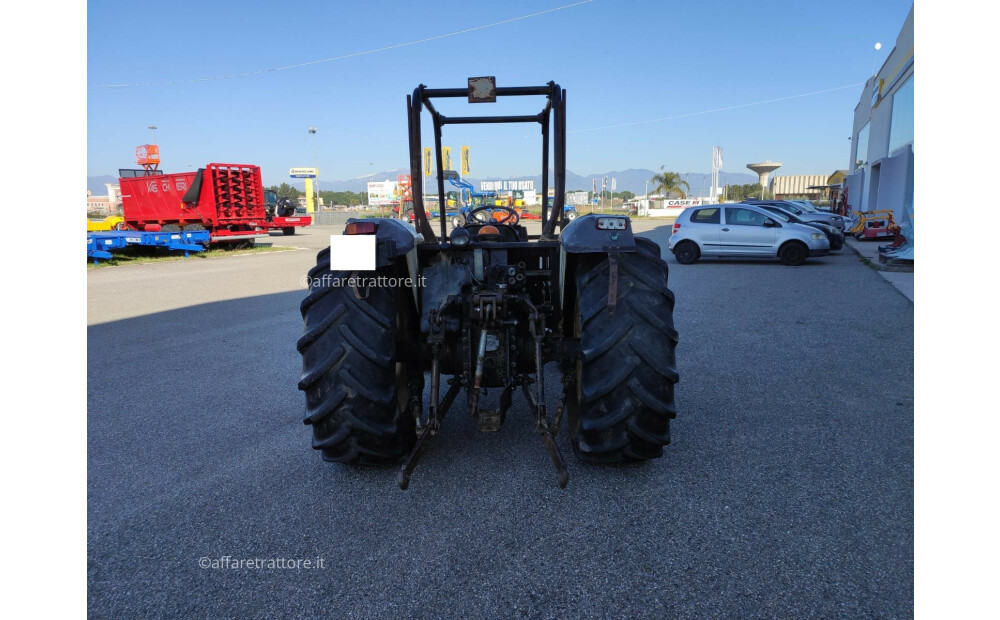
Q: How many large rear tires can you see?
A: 2